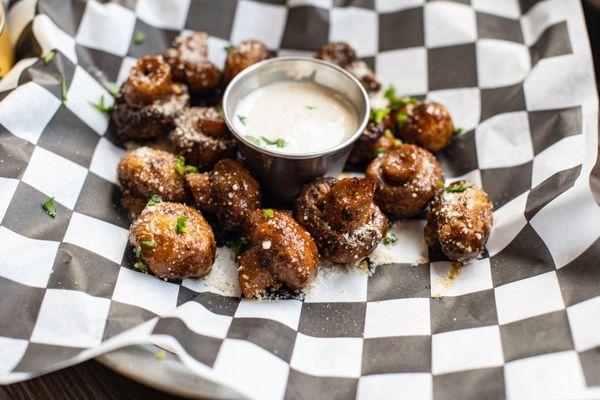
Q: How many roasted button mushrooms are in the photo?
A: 14